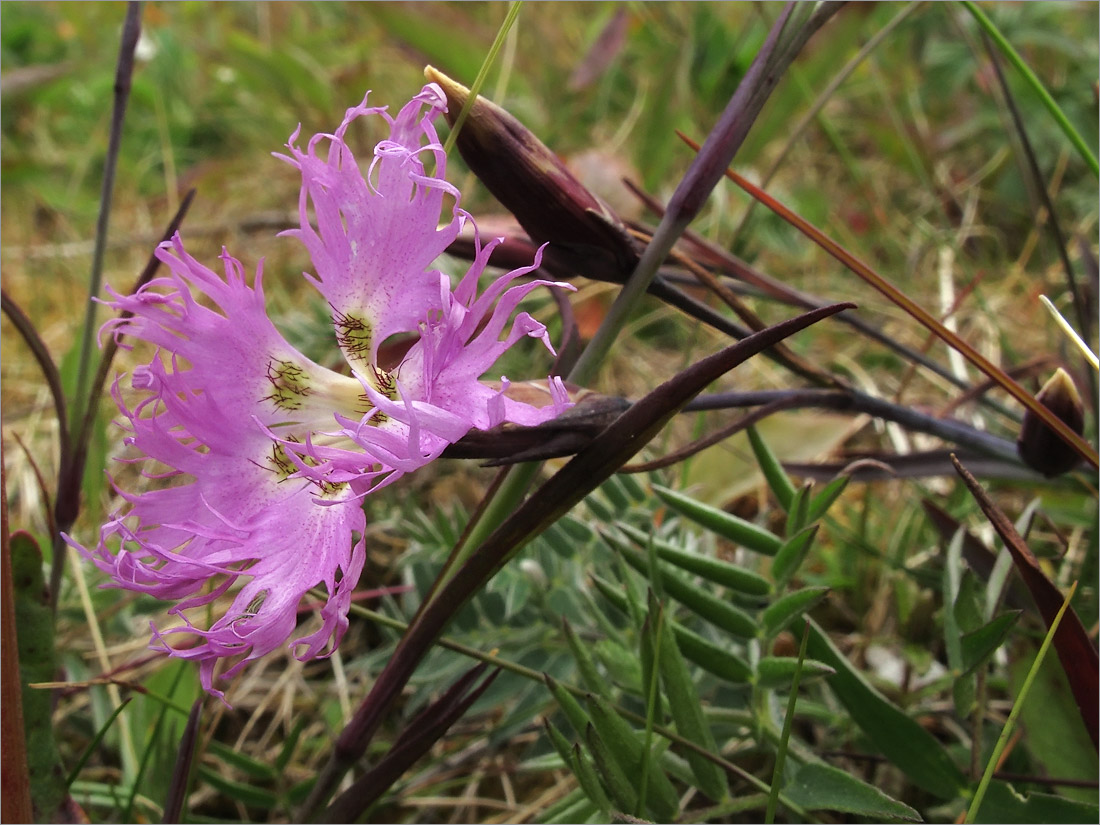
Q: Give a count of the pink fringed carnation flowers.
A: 1